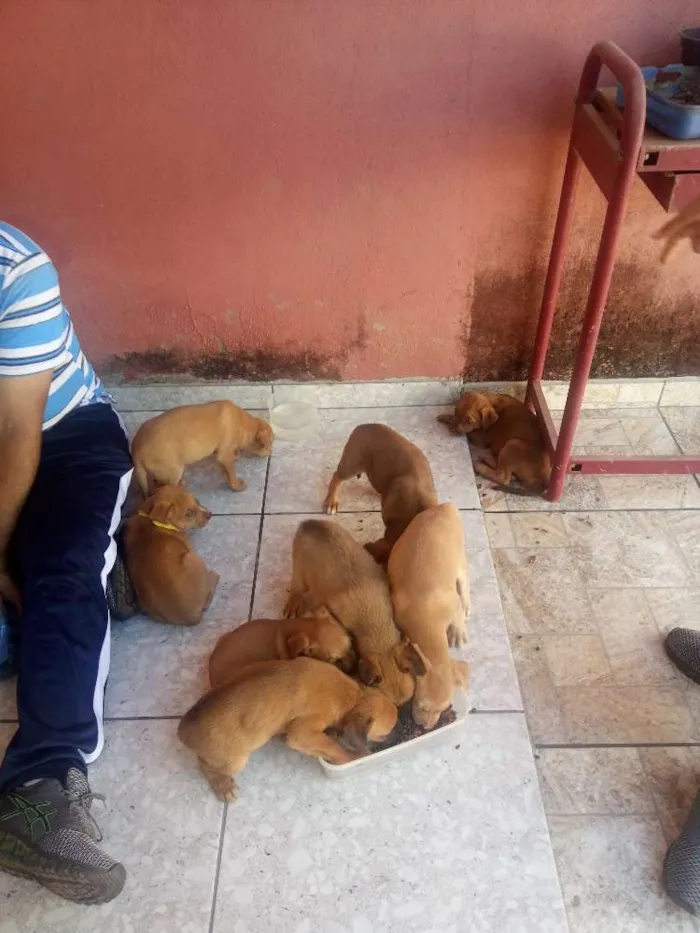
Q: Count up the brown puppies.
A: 8